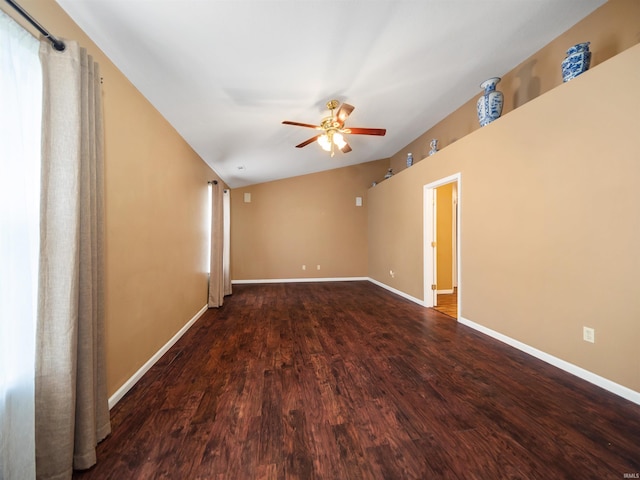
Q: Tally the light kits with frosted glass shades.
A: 1